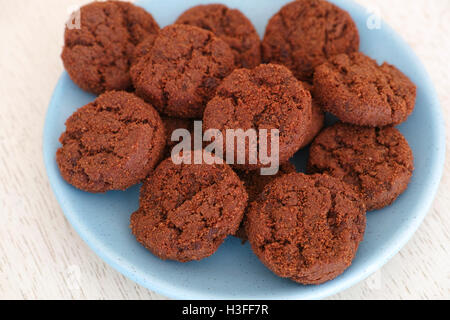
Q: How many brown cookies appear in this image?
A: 13